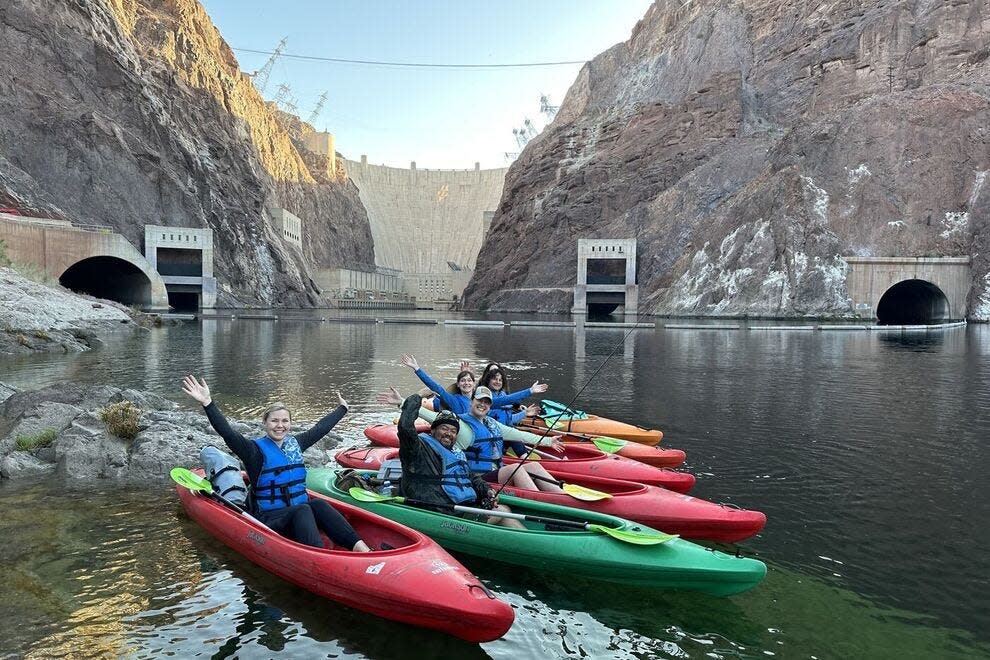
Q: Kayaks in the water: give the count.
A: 6